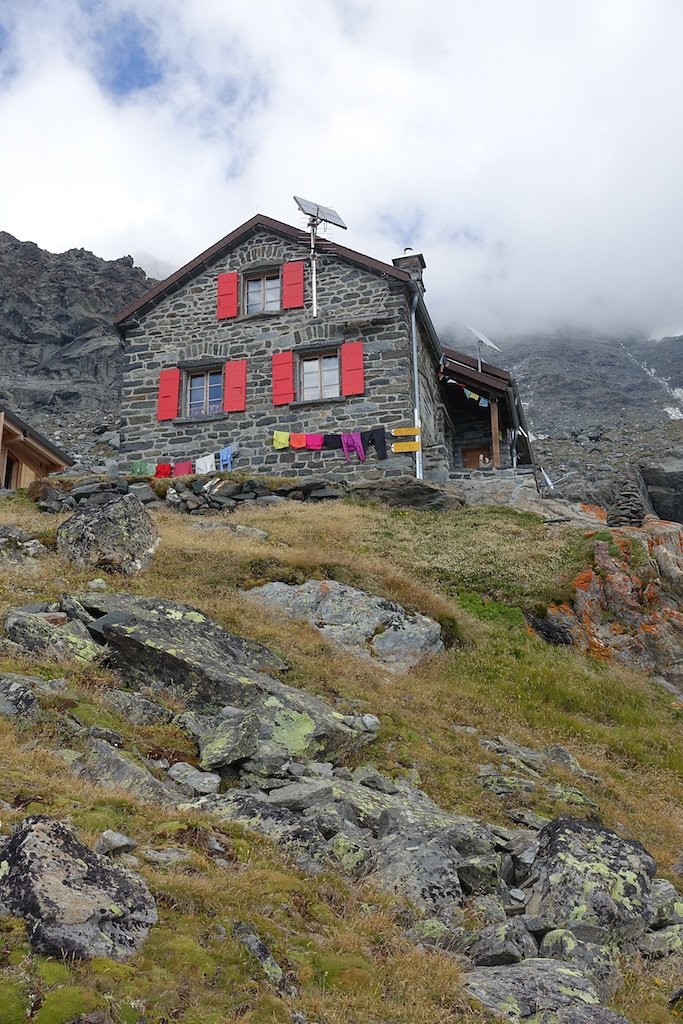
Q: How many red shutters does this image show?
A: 6